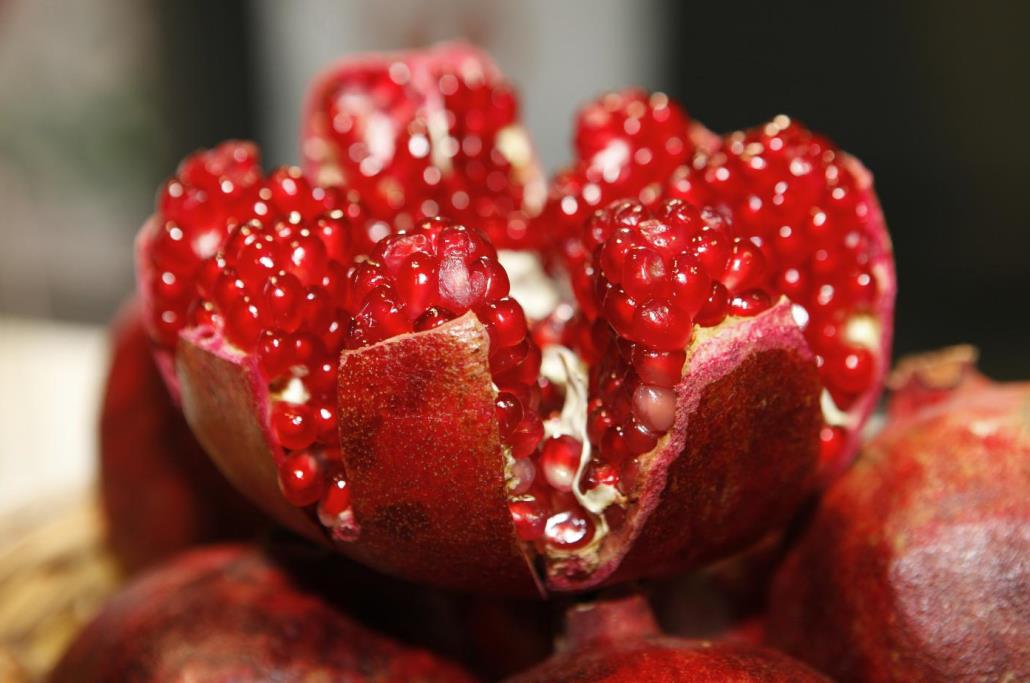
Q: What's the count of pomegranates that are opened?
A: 1